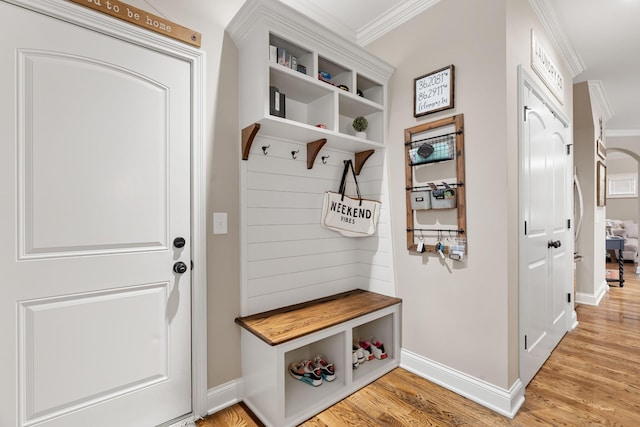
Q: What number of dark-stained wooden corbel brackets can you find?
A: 3